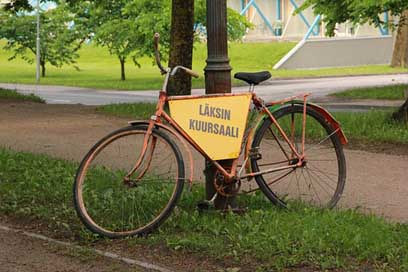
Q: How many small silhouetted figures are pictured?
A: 0